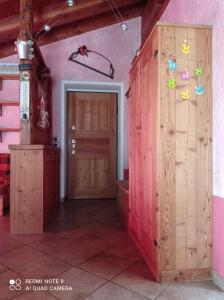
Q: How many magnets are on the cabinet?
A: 7